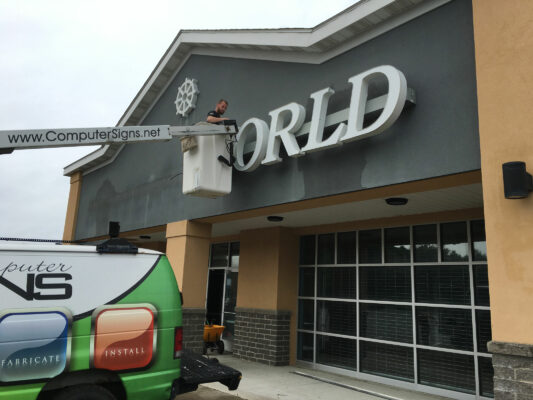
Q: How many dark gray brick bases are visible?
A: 3